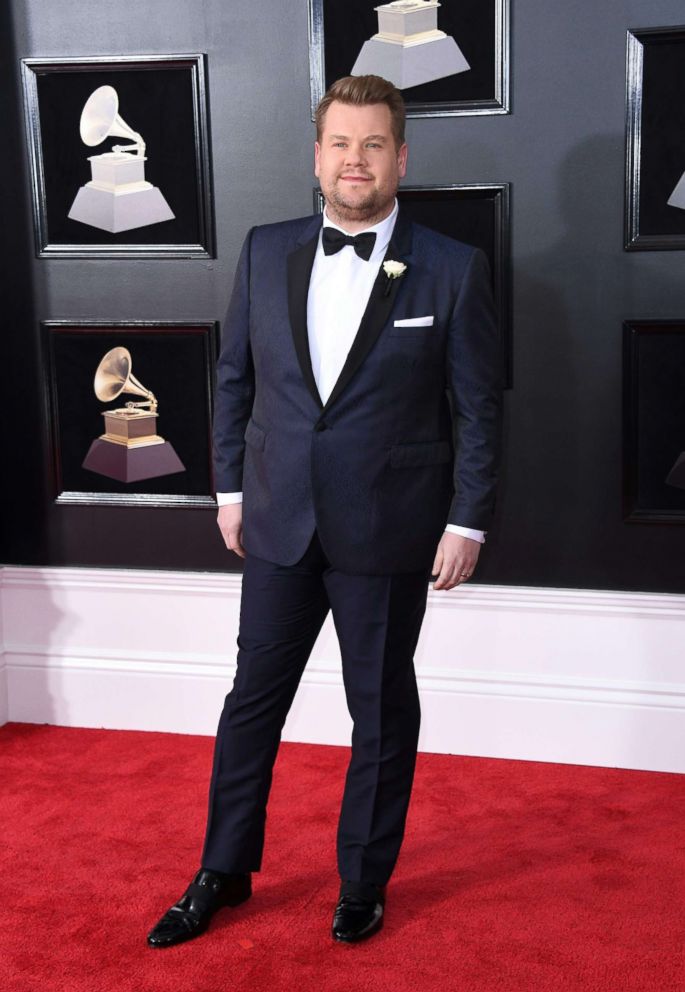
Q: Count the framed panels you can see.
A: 6